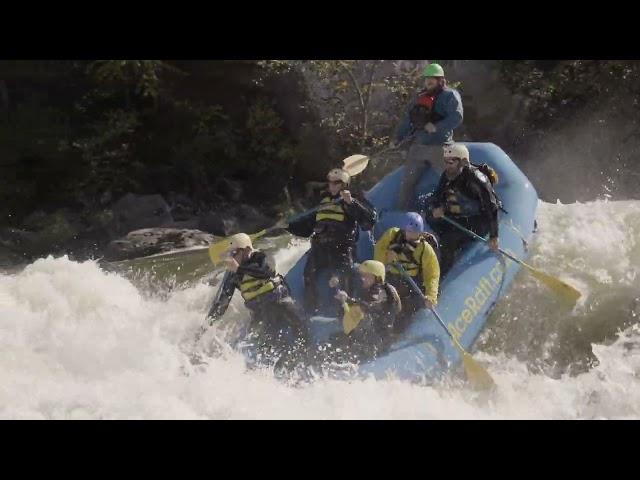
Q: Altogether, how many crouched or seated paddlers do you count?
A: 5